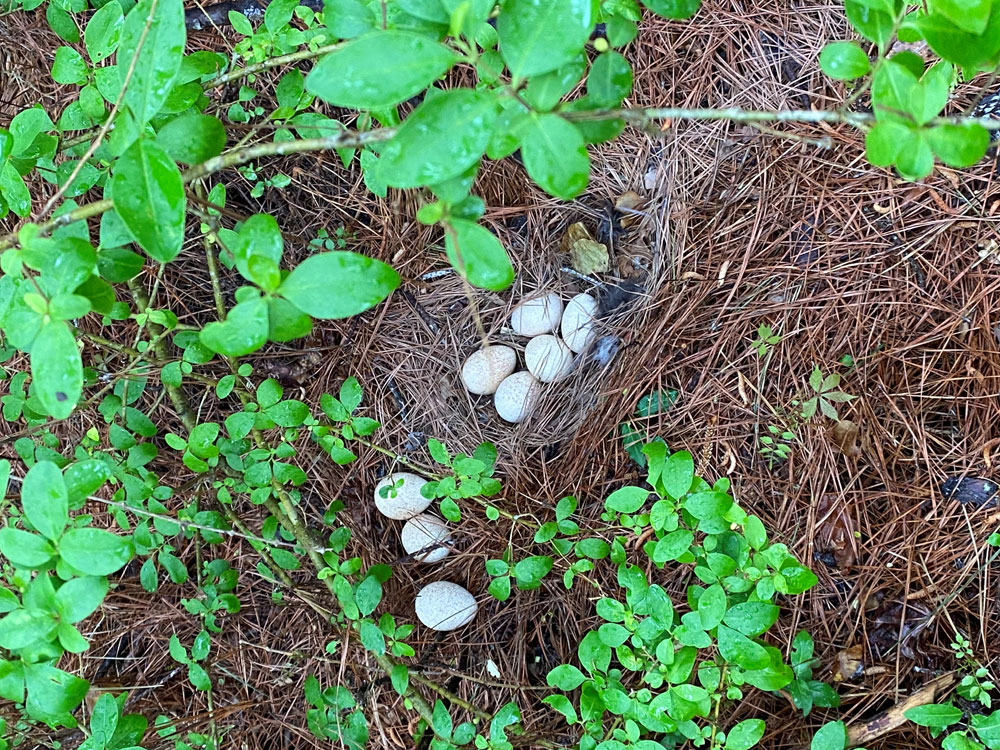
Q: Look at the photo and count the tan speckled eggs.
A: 8